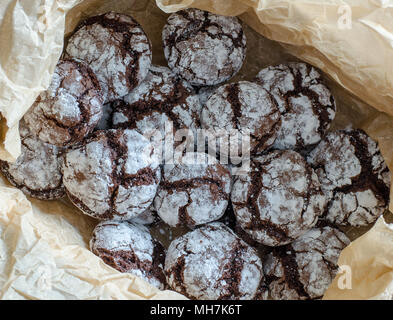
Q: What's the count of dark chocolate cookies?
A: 14